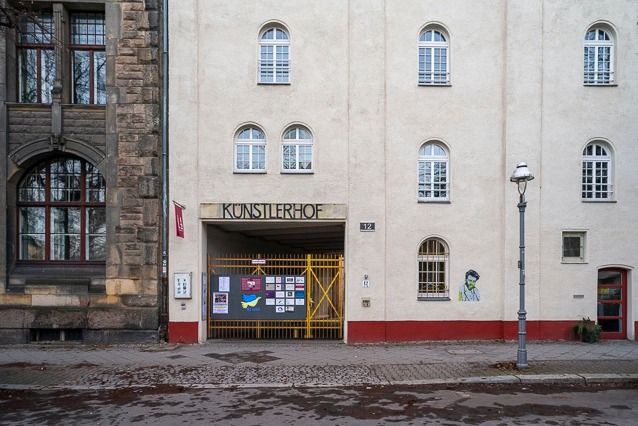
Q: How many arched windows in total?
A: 9